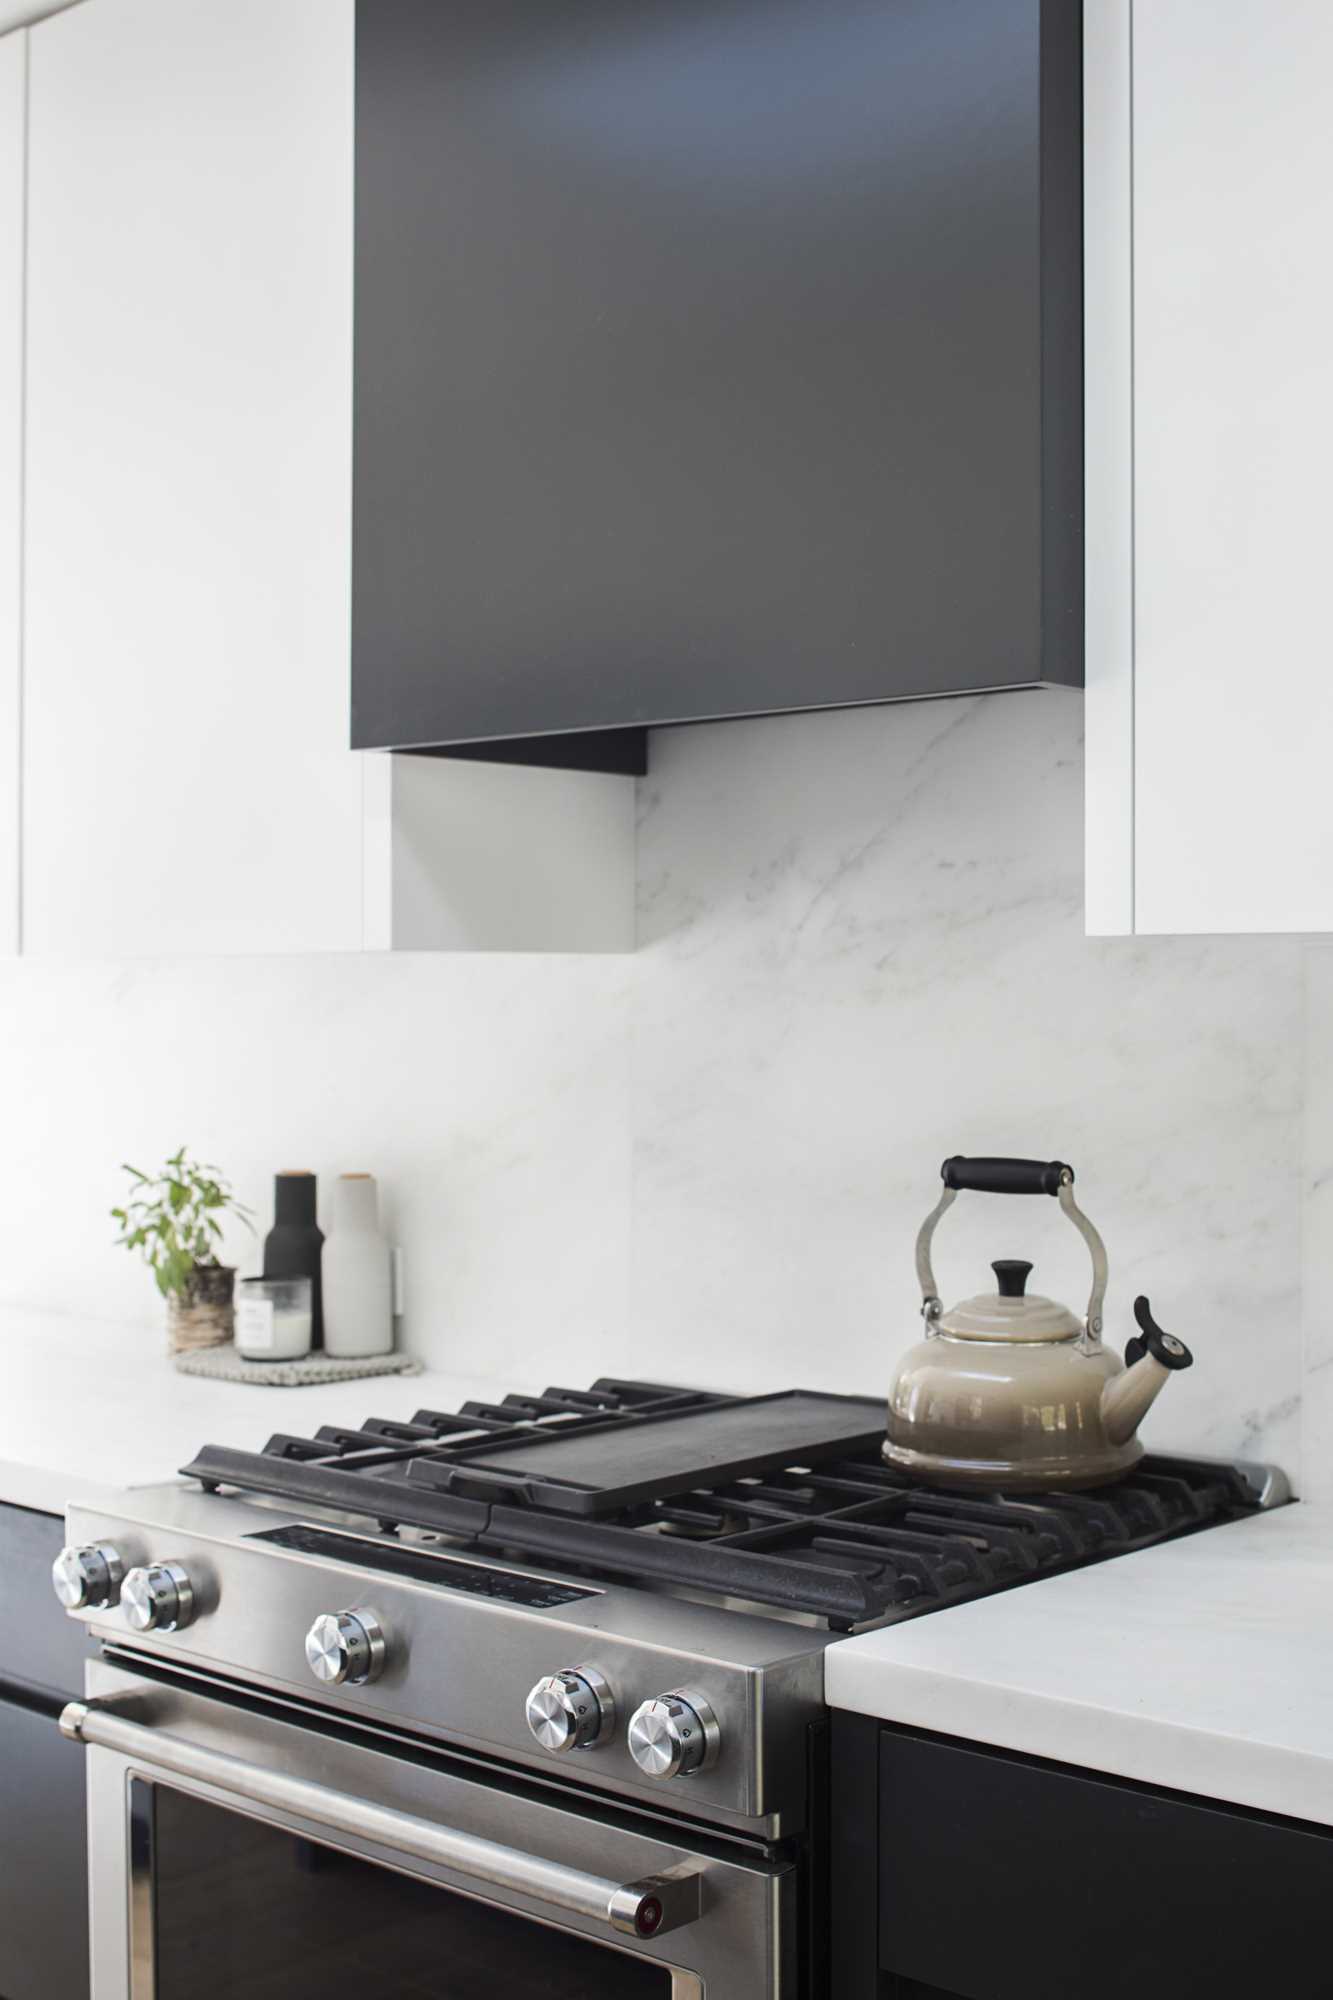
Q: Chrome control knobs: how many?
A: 5